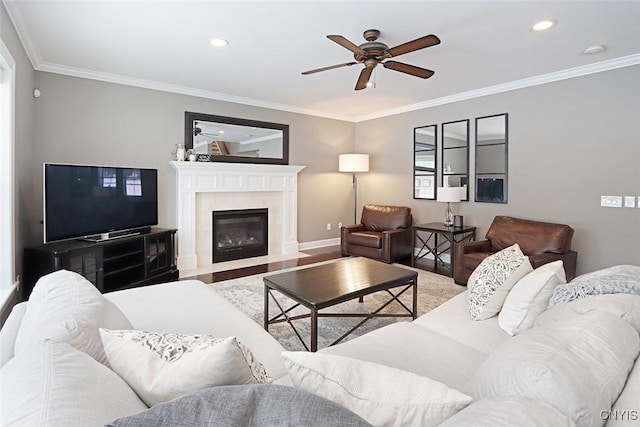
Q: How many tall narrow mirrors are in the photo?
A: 3